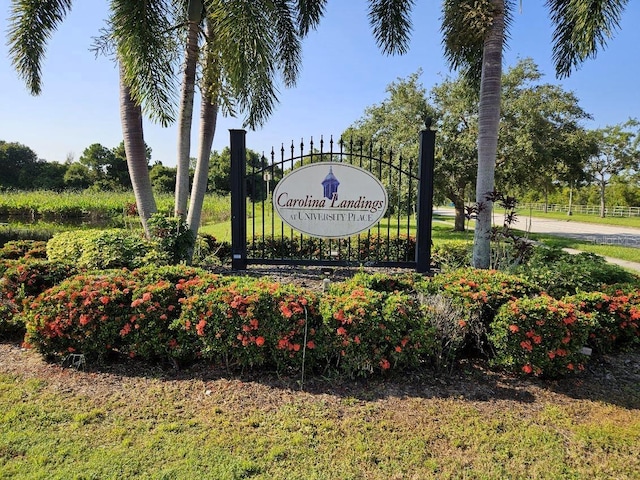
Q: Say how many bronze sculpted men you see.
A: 0